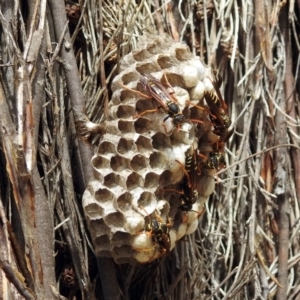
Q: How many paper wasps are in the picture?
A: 5